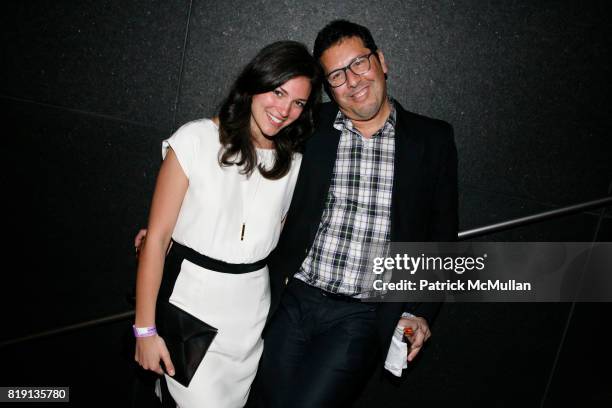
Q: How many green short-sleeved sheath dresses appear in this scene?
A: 0